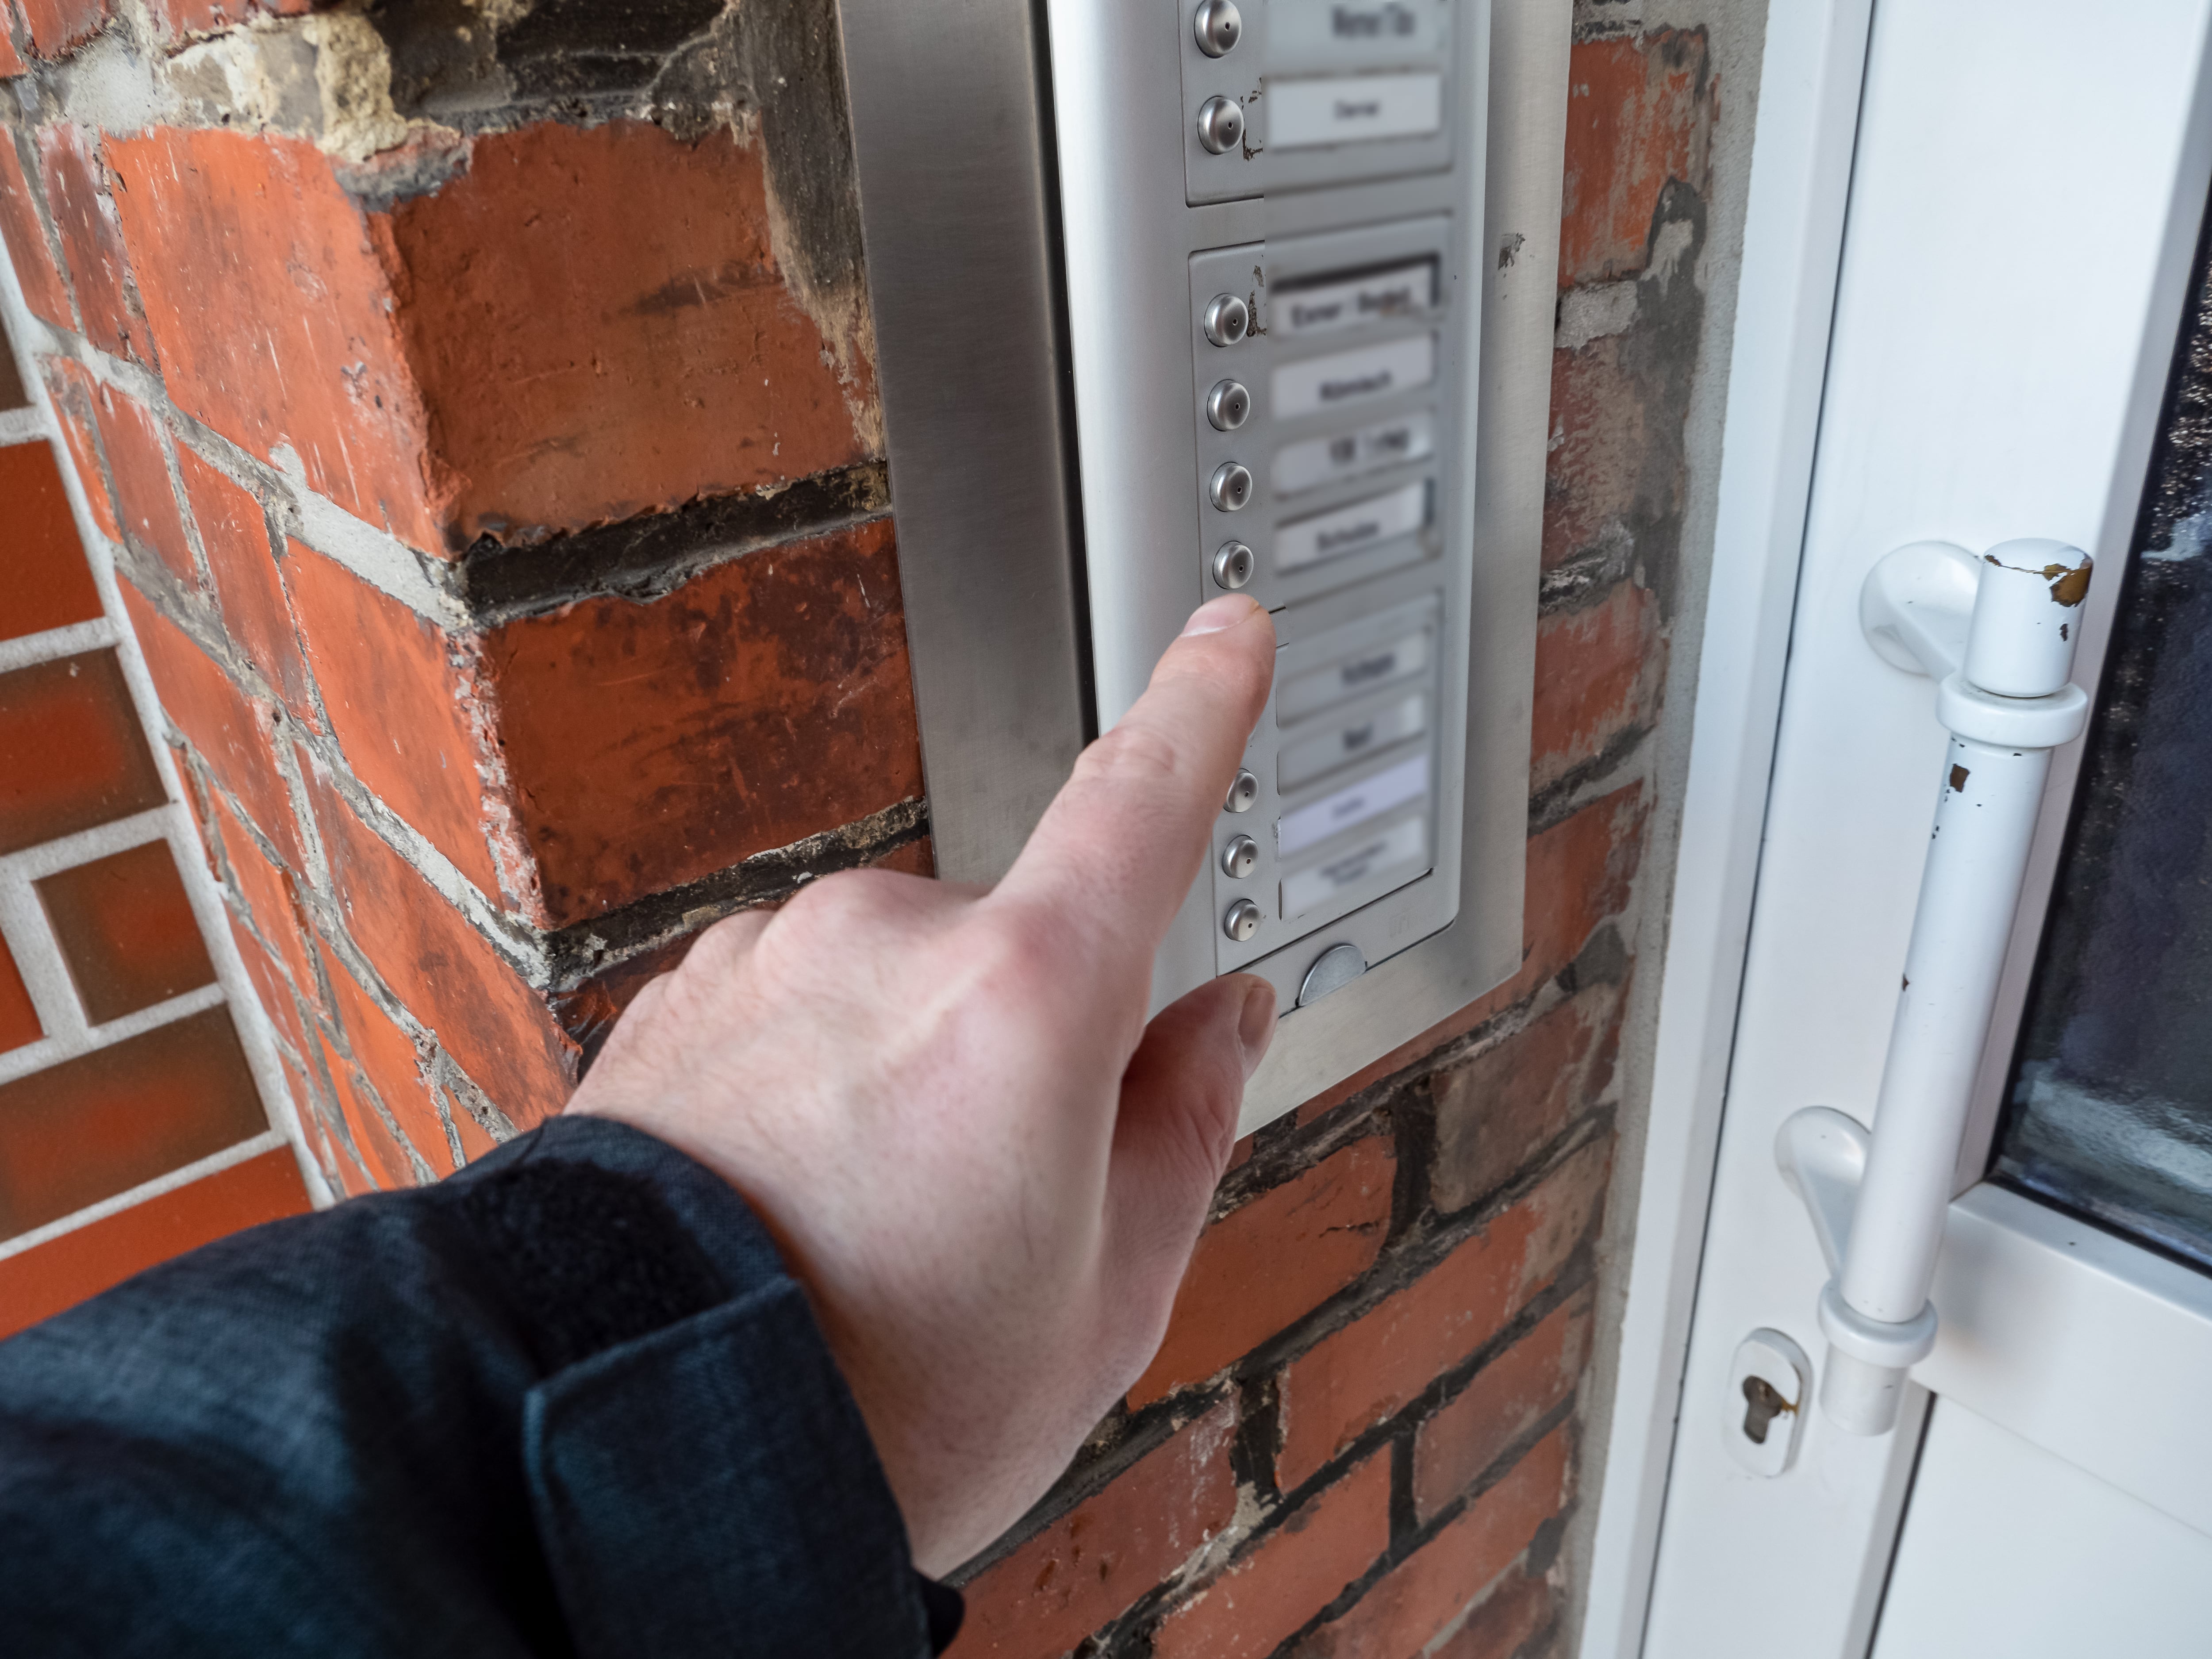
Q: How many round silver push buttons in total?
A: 9